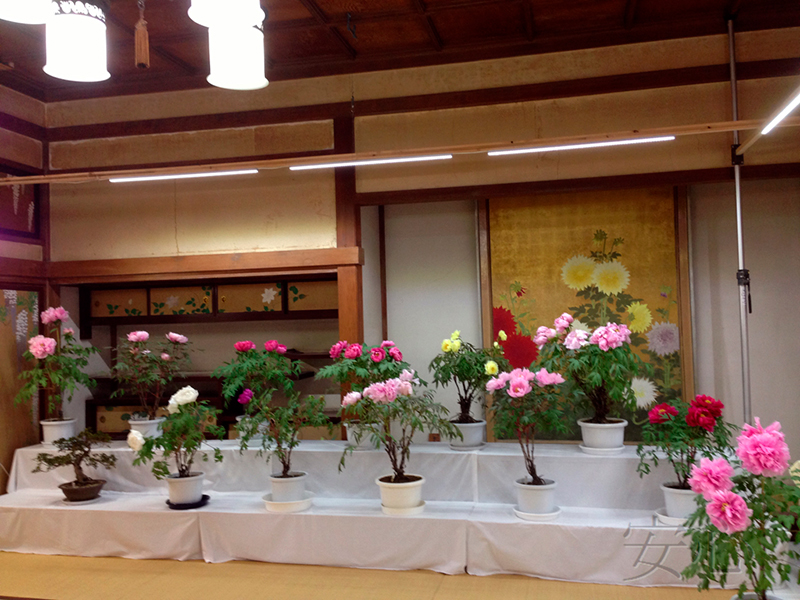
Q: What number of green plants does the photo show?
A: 13